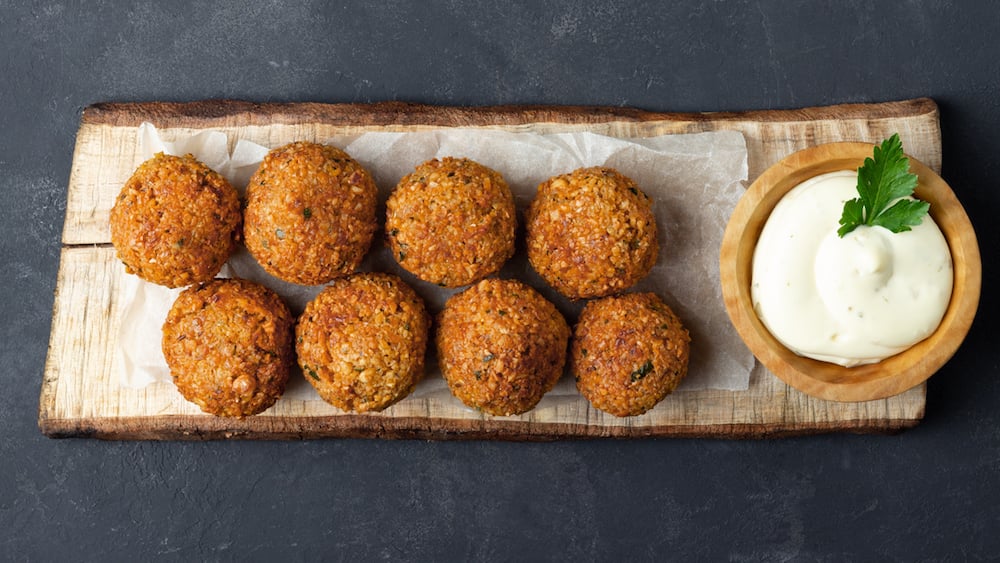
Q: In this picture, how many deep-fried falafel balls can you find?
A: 8